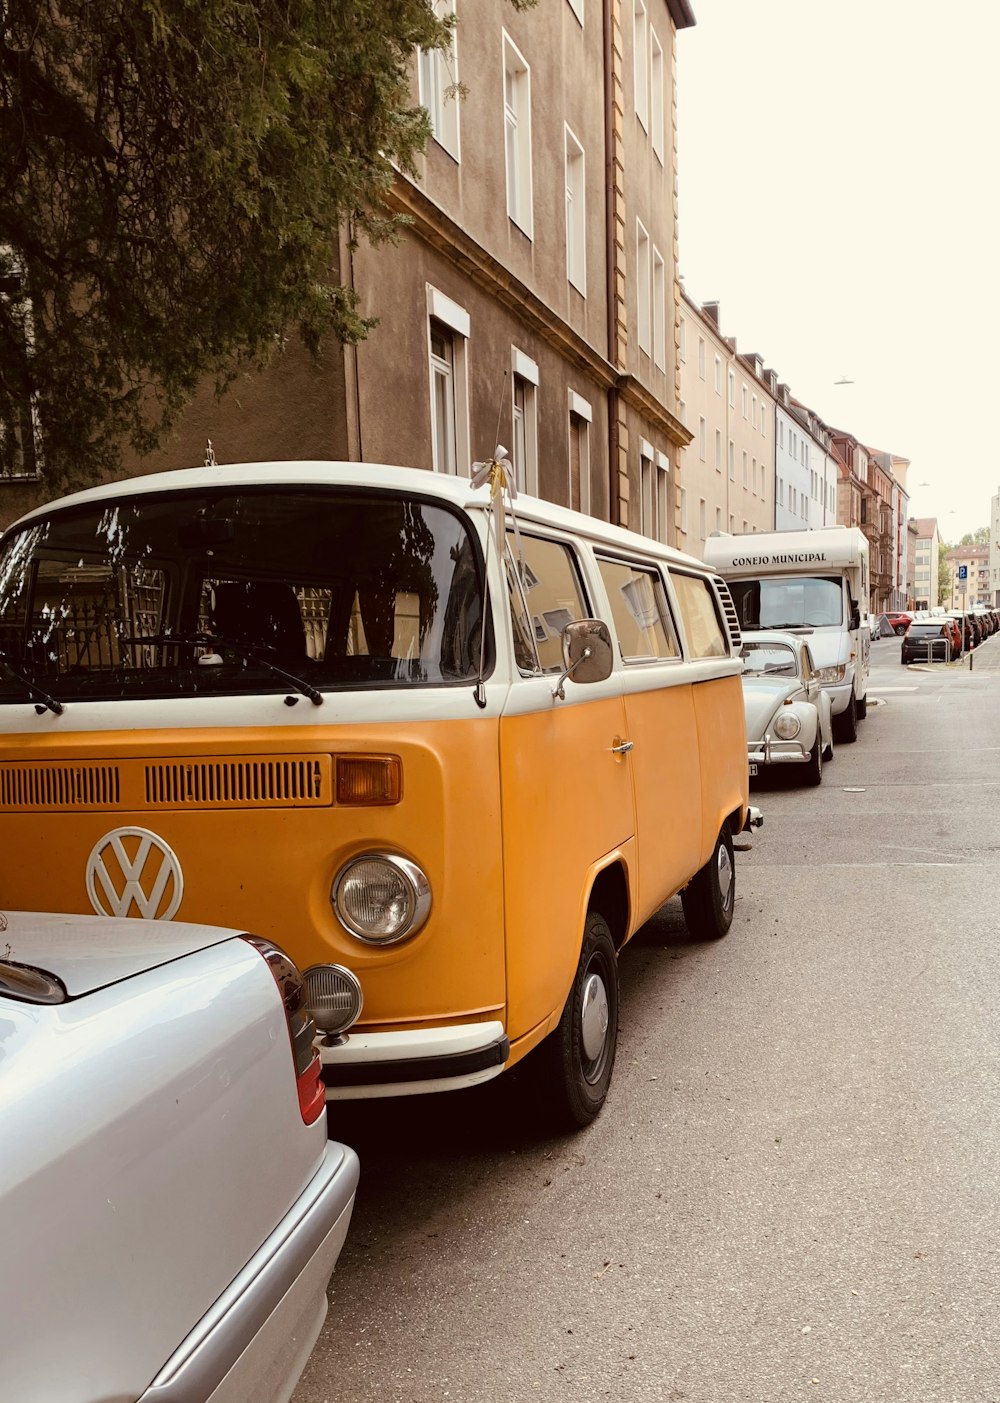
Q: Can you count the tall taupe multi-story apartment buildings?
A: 1